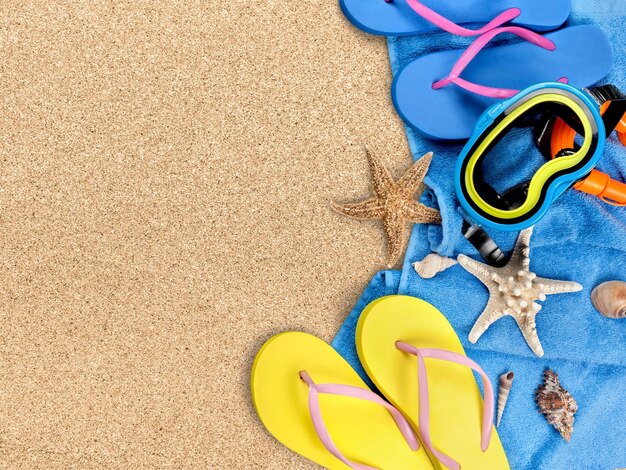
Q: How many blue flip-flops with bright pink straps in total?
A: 2